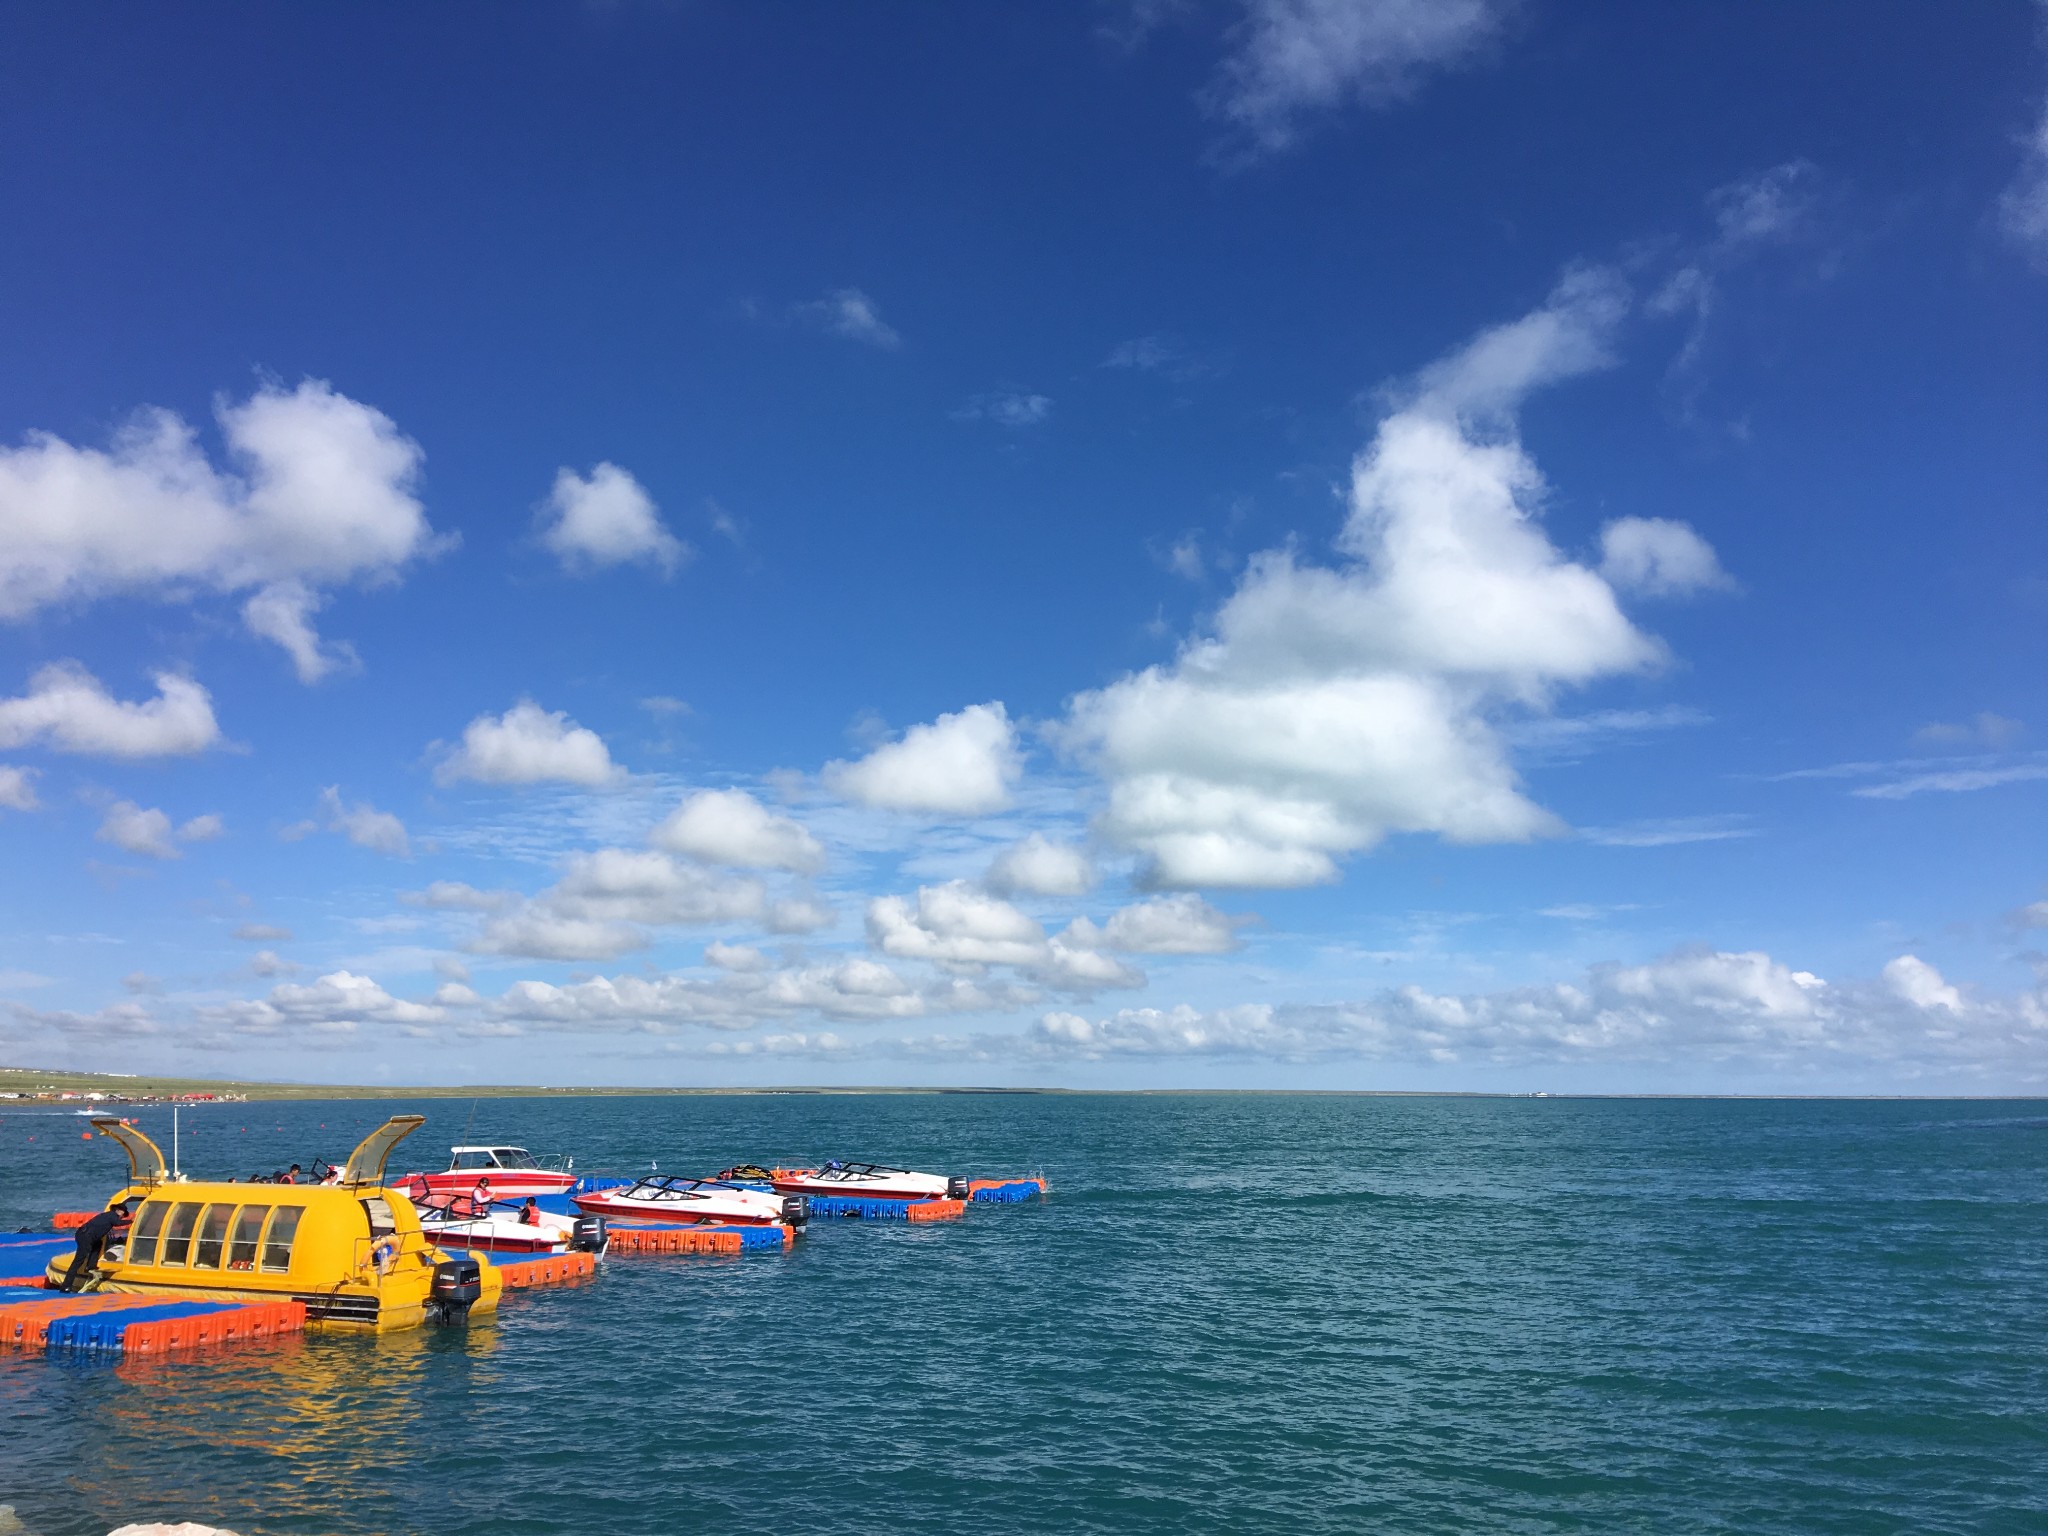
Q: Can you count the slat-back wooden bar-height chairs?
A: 0